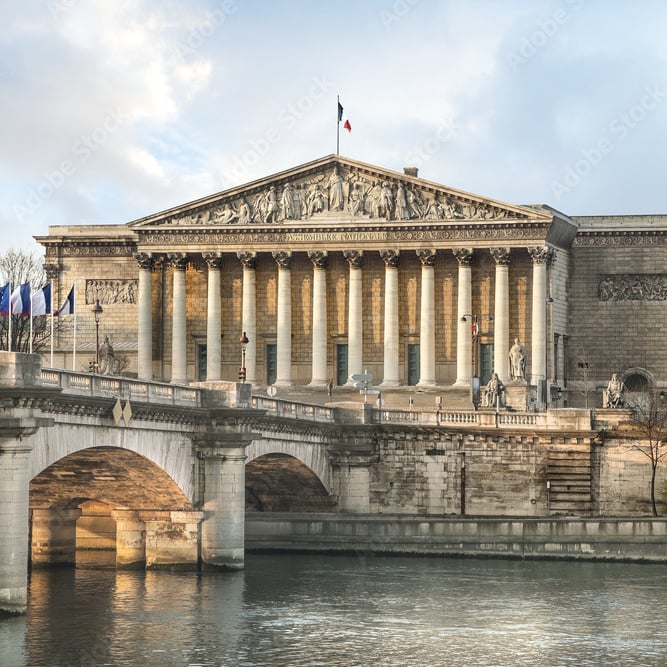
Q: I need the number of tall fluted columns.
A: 12